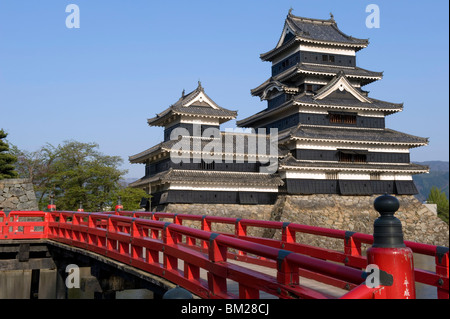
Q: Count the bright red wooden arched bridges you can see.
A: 1